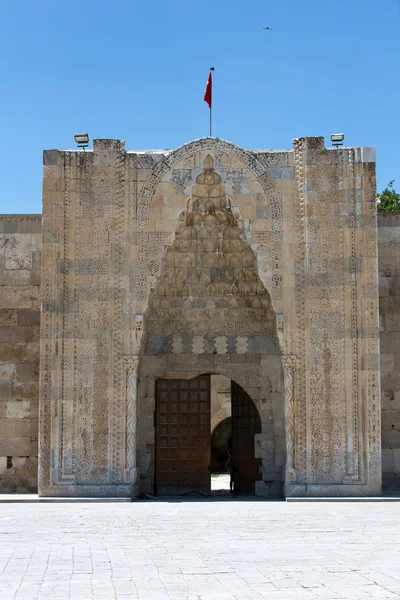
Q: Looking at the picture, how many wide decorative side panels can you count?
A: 2